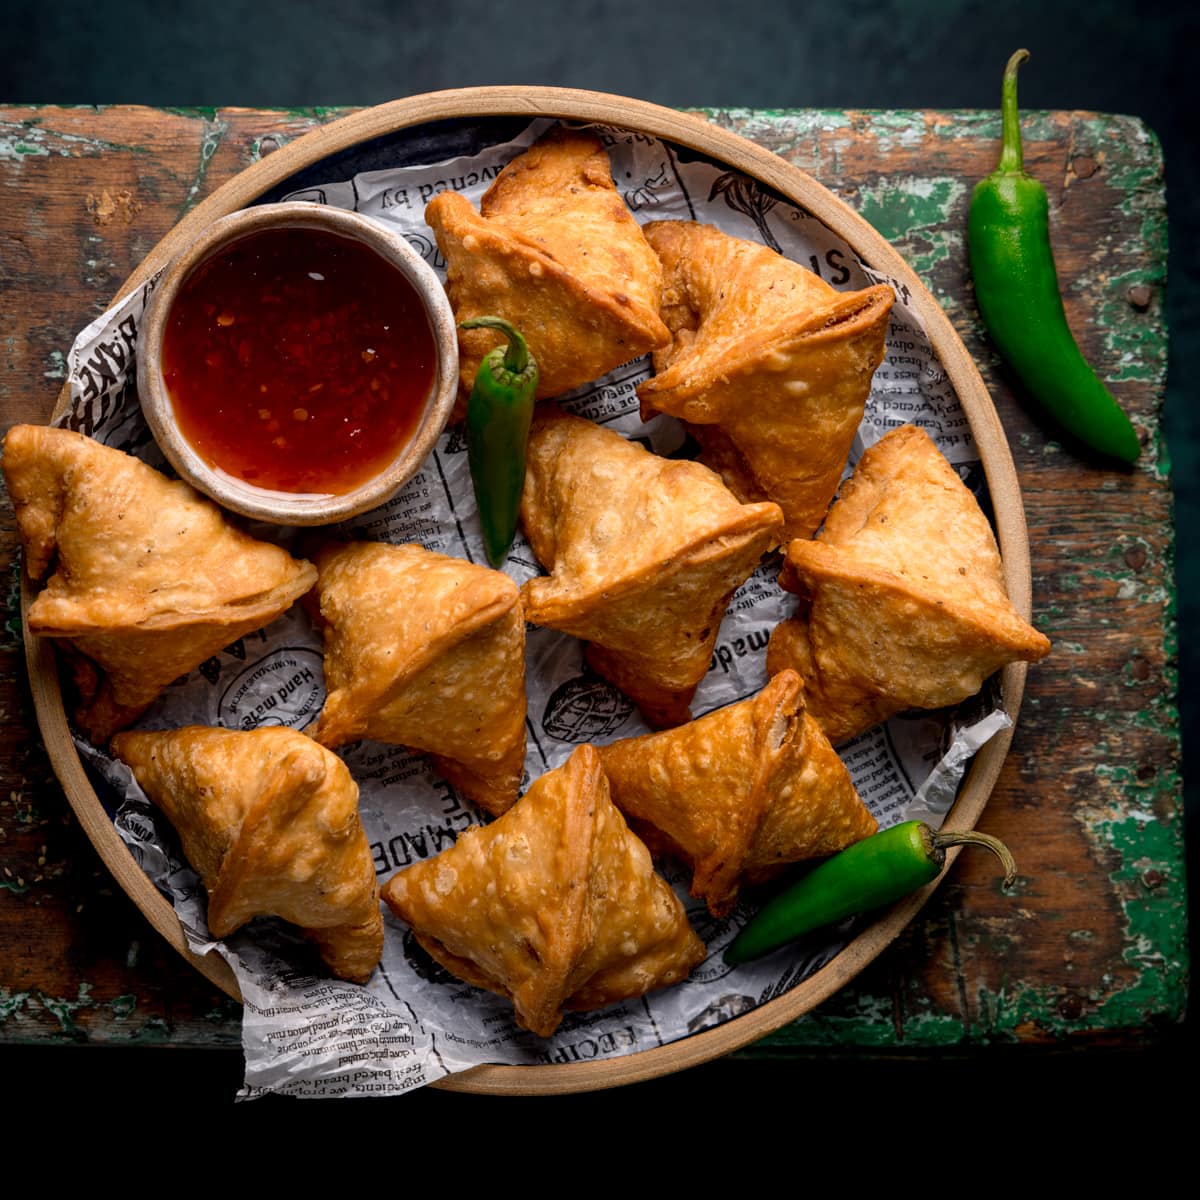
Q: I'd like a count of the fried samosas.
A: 9